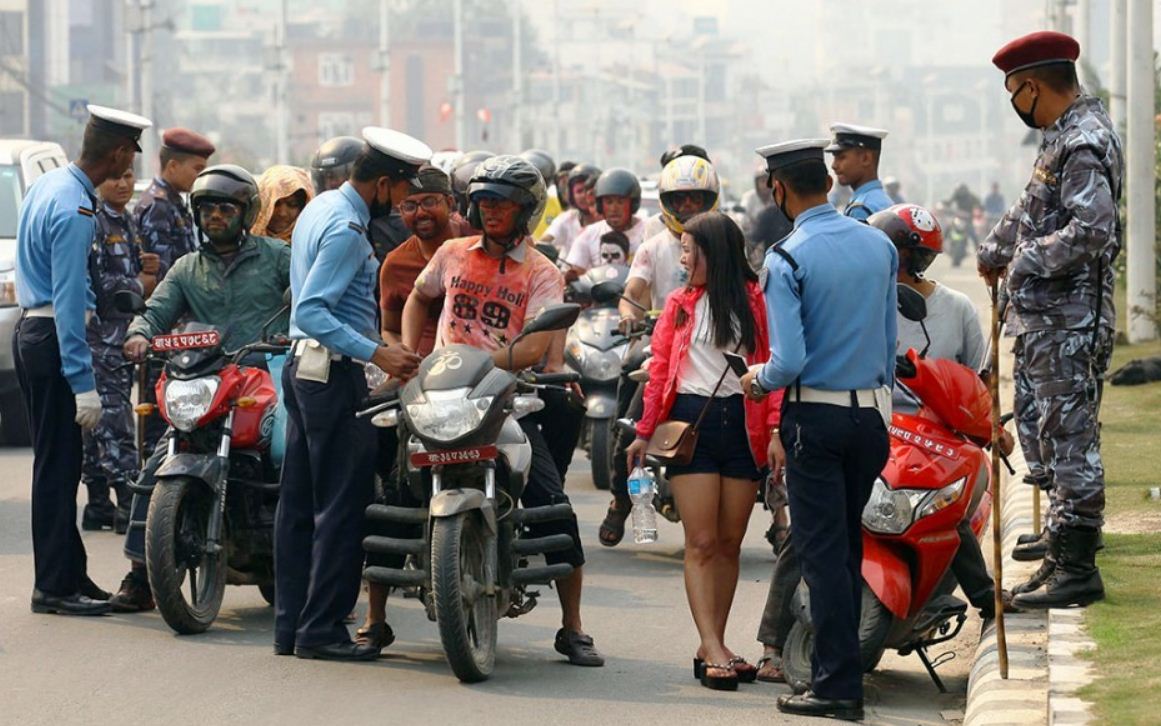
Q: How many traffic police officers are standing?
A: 4